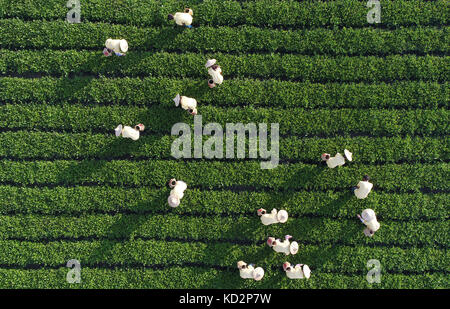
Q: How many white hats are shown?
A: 11